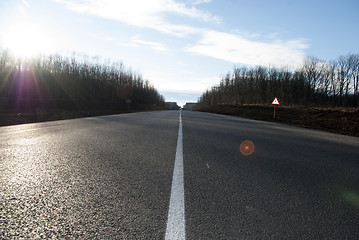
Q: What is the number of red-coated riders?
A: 0